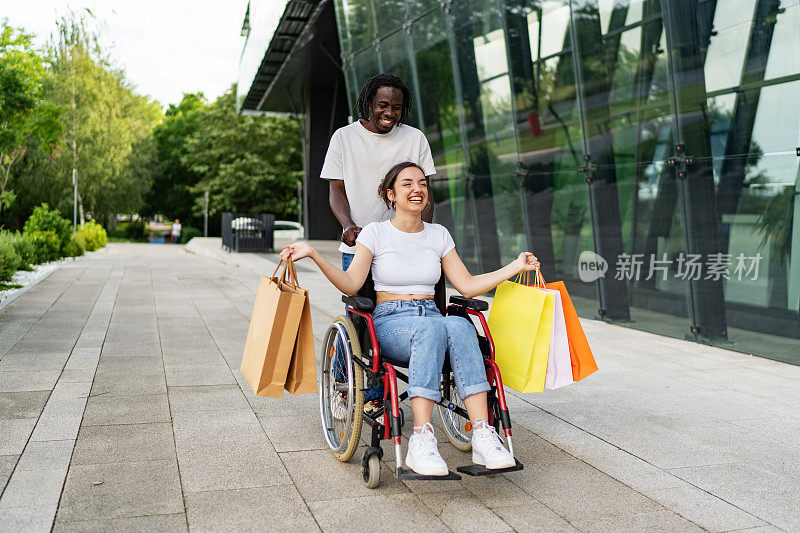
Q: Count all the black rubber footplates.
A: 2